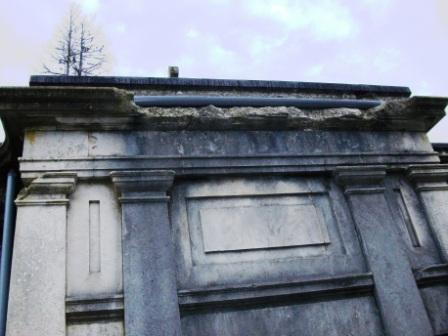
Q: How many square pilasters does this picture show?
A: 4